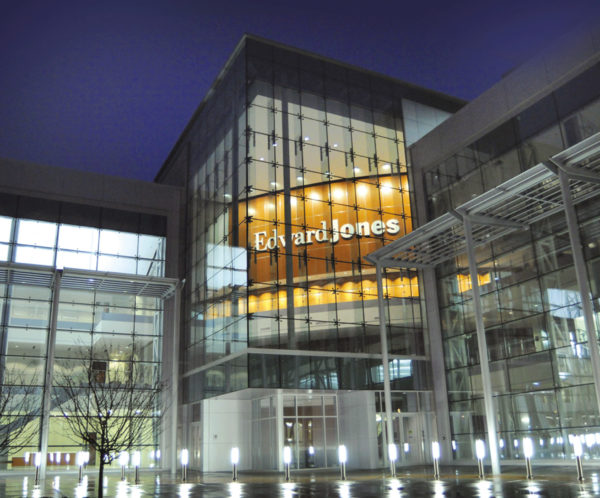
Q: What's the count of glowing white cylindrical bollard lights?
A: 13